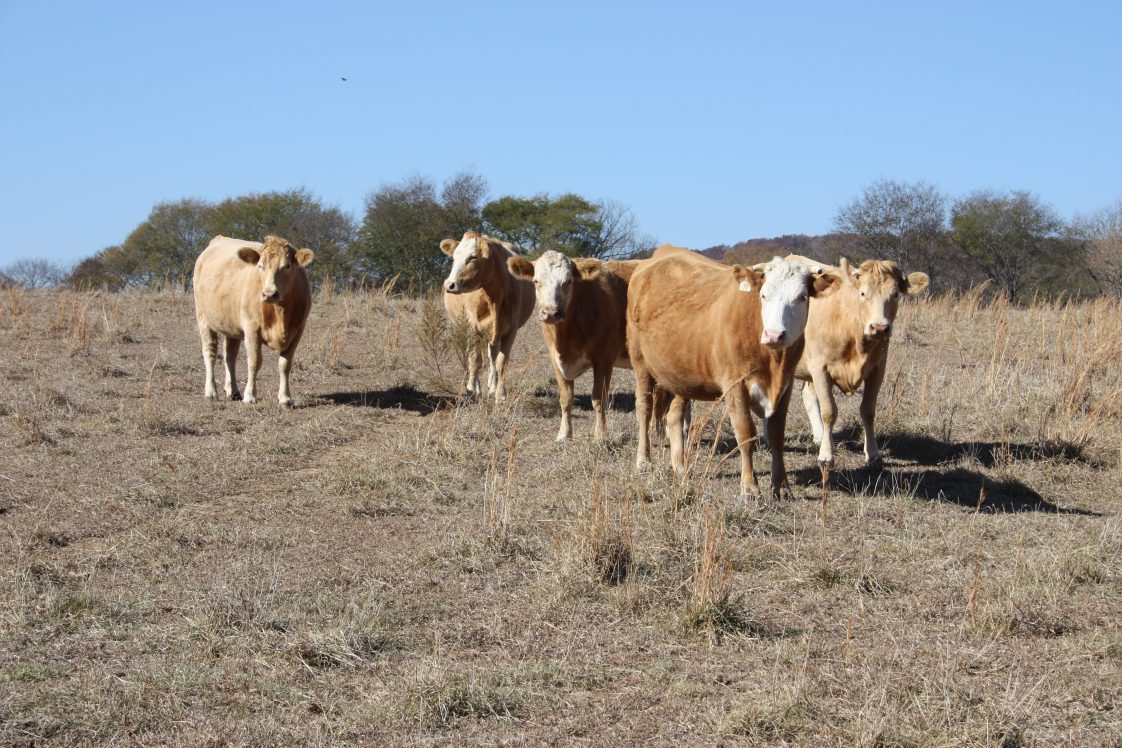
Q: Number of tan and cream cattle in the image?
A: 5